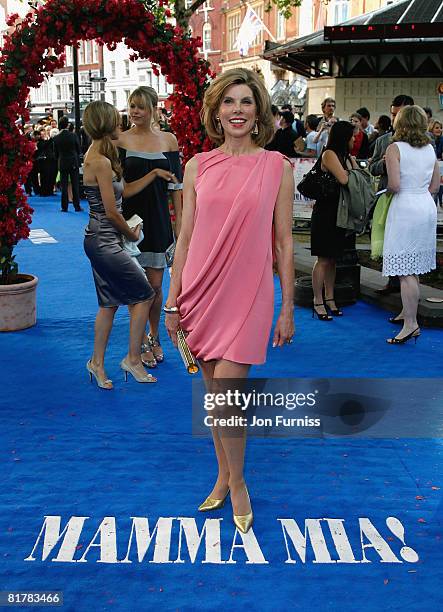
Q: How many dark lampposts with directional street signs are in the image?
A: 1